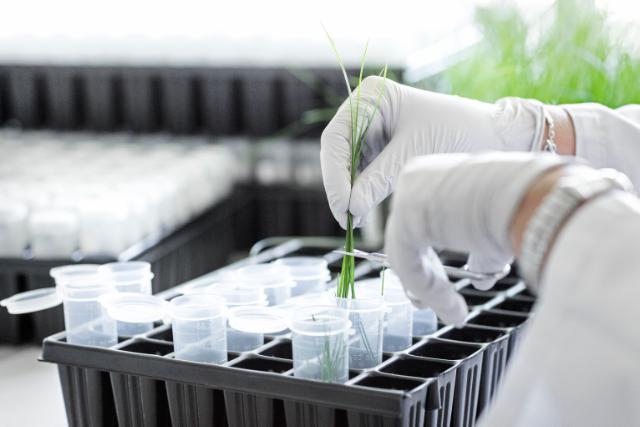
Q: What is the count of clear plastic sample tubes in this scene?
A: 10